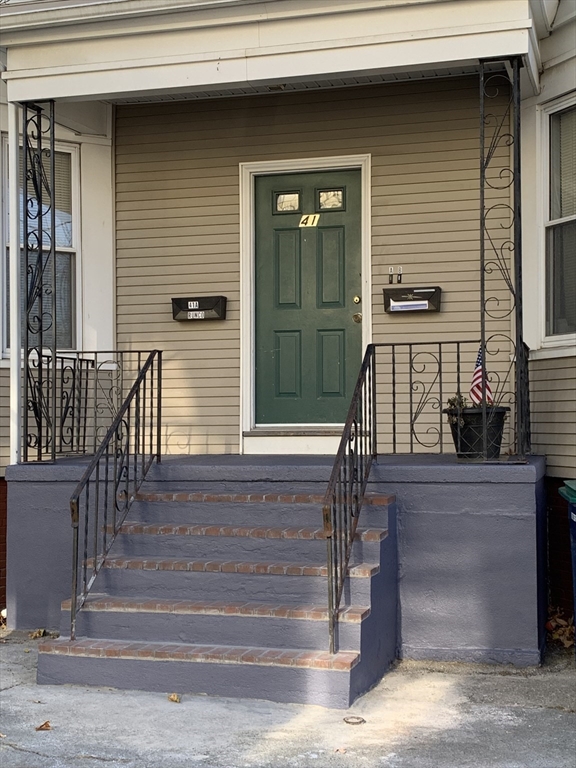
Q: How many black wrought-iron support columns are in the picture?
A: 2